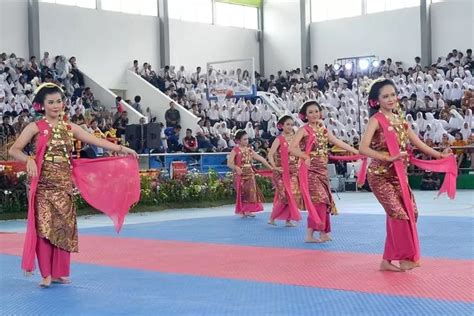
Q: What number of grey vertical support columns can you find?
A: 5